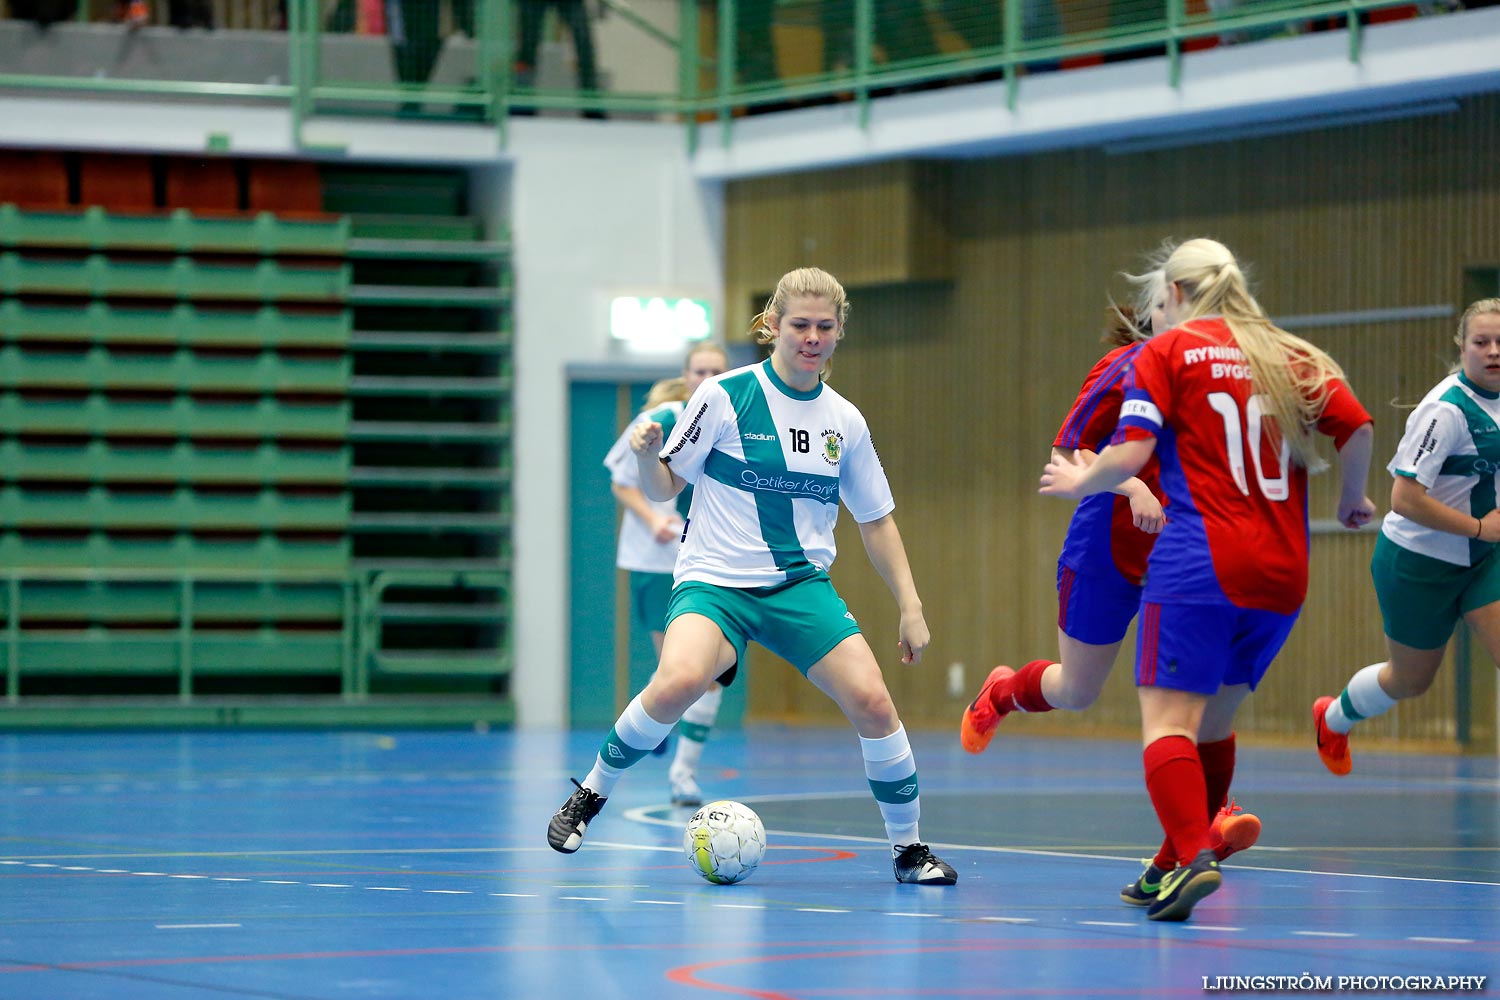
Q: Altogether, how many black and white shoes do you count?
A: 2